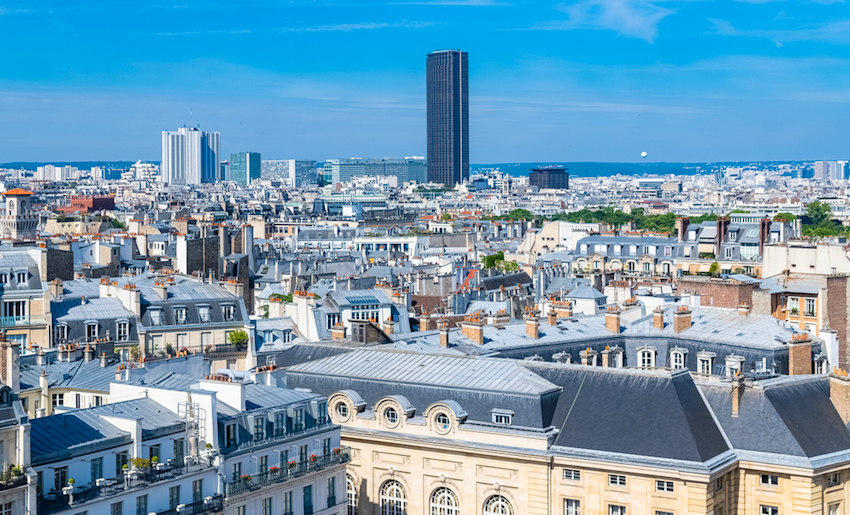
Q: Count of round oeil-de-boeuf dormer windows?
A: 3